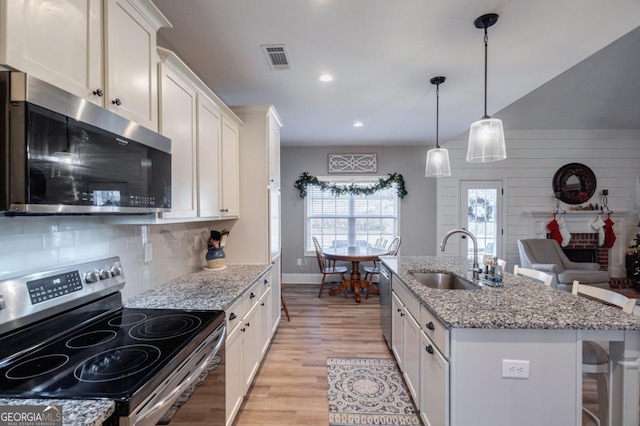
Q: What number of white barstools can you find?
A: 3